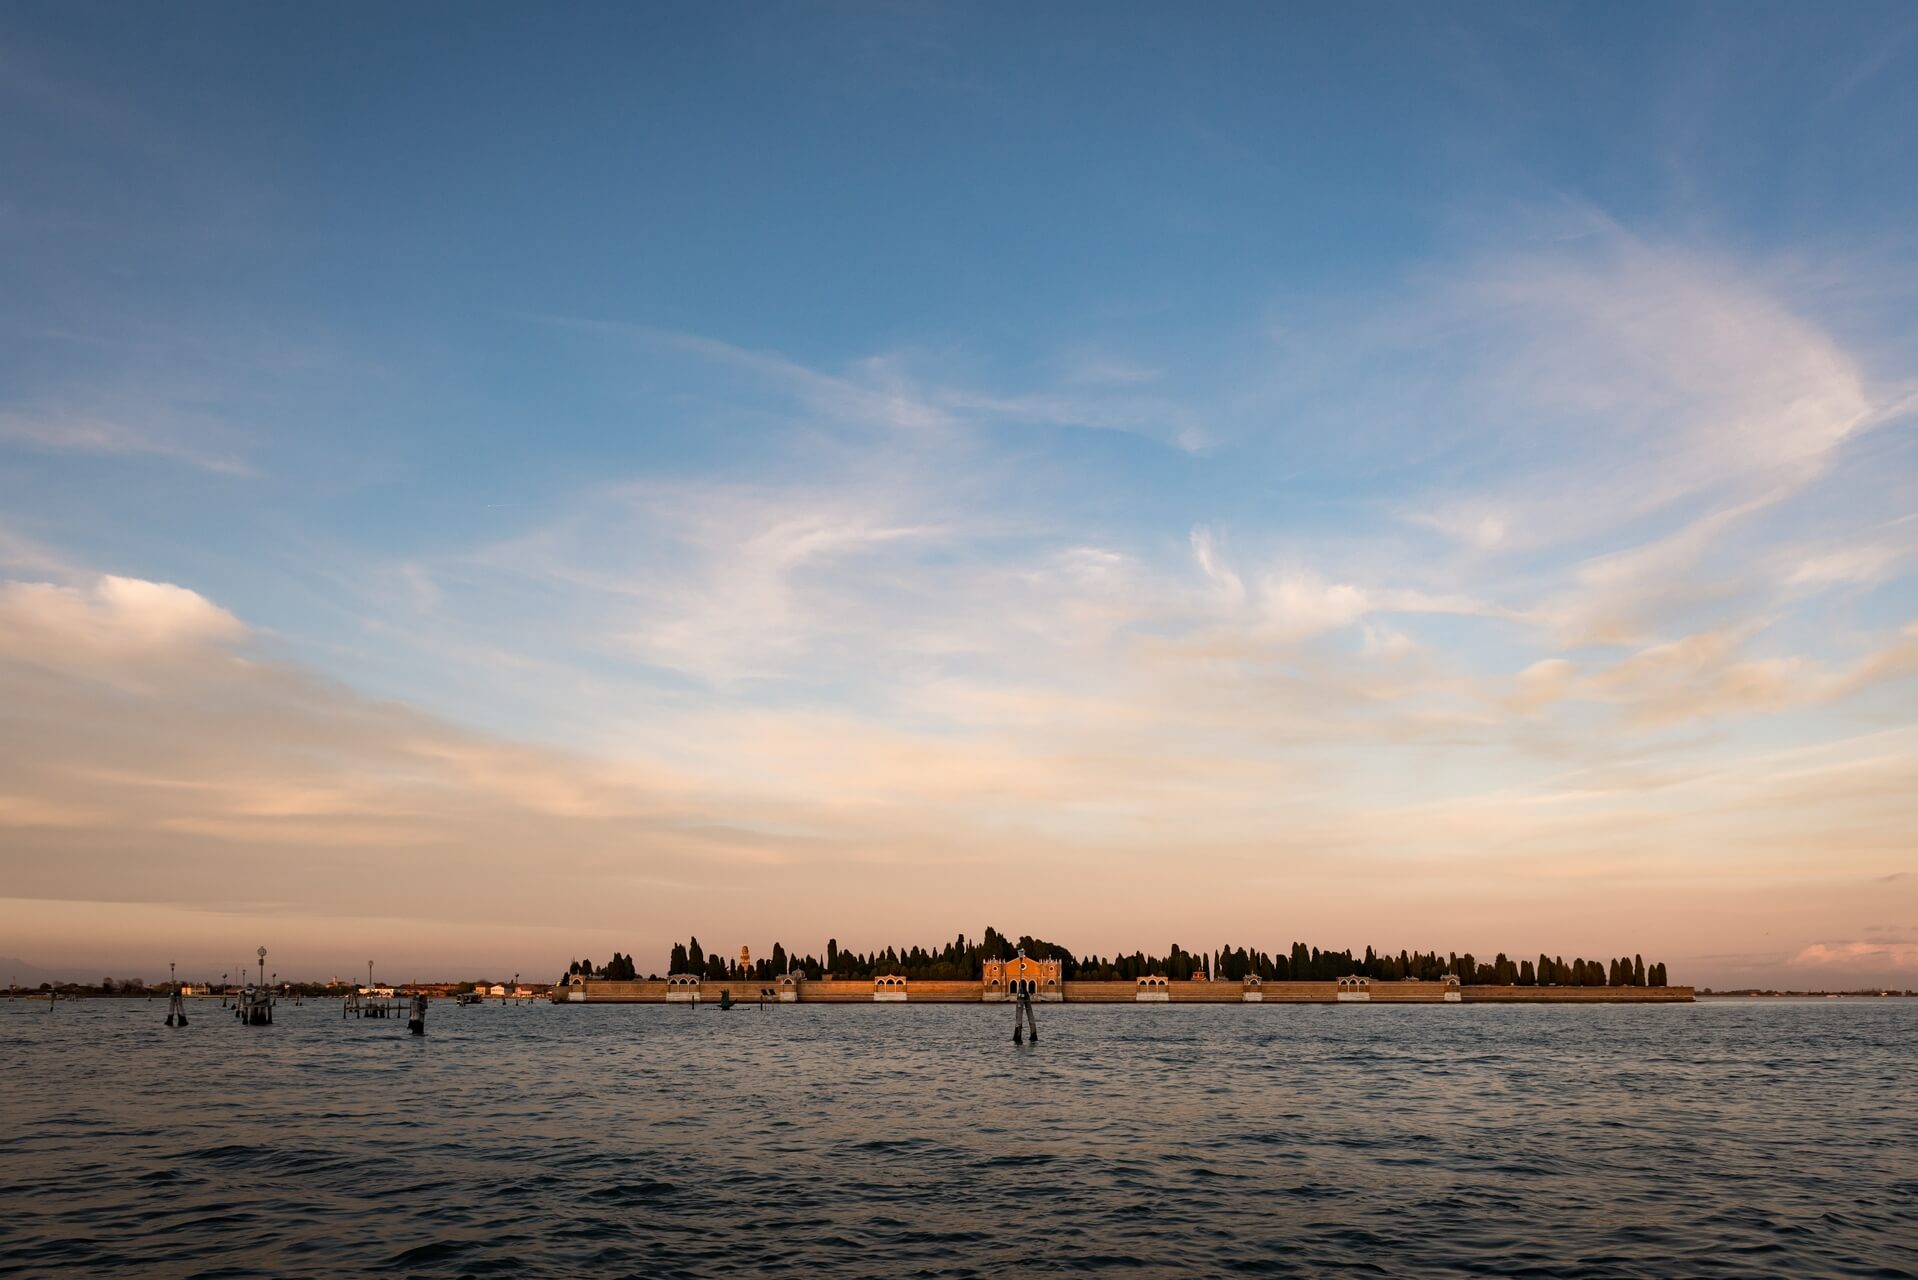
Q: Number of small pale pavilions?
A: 8